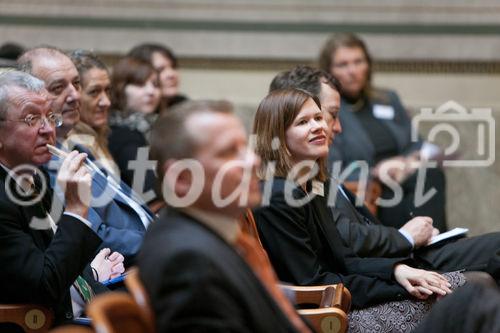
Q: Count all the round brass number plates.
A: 2